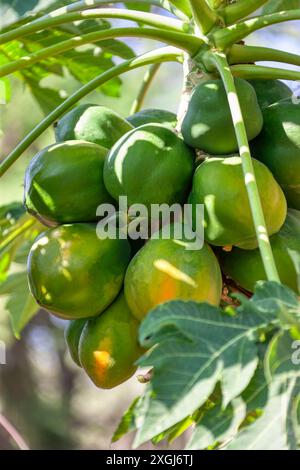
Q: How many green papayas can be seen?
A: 13